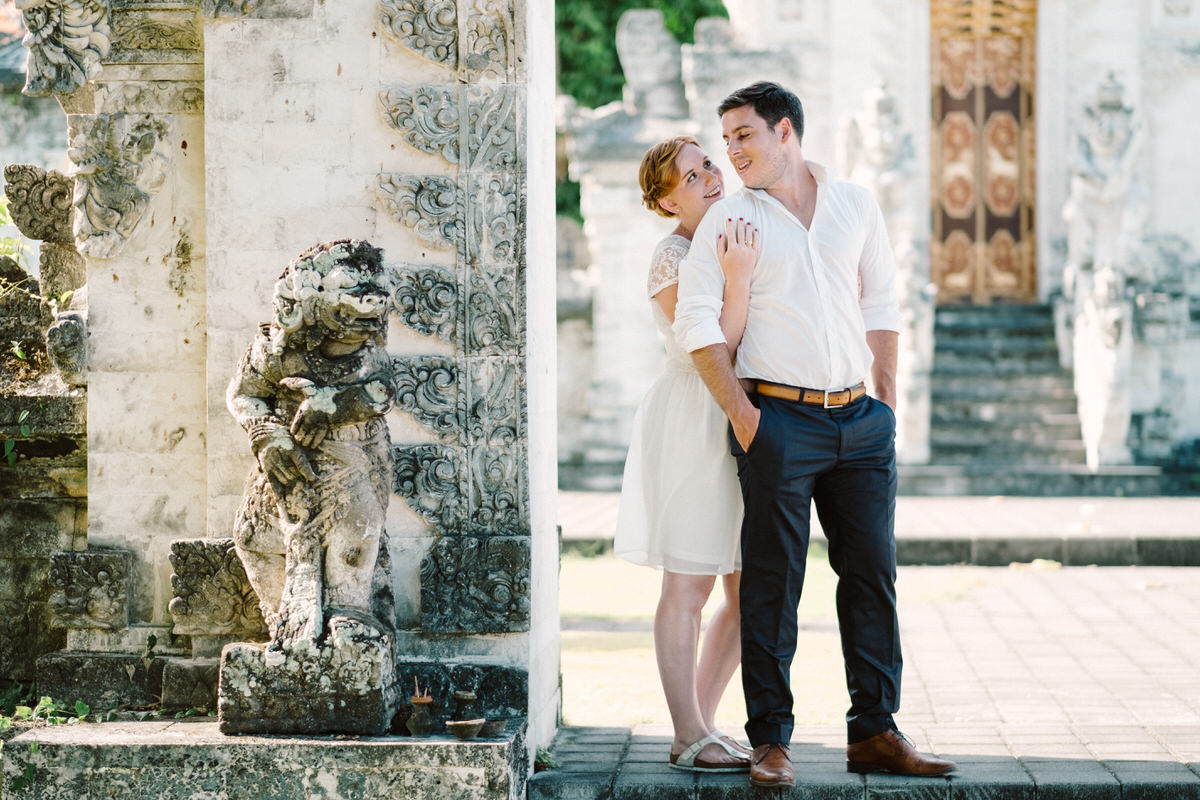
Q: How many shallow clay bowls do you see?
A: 2